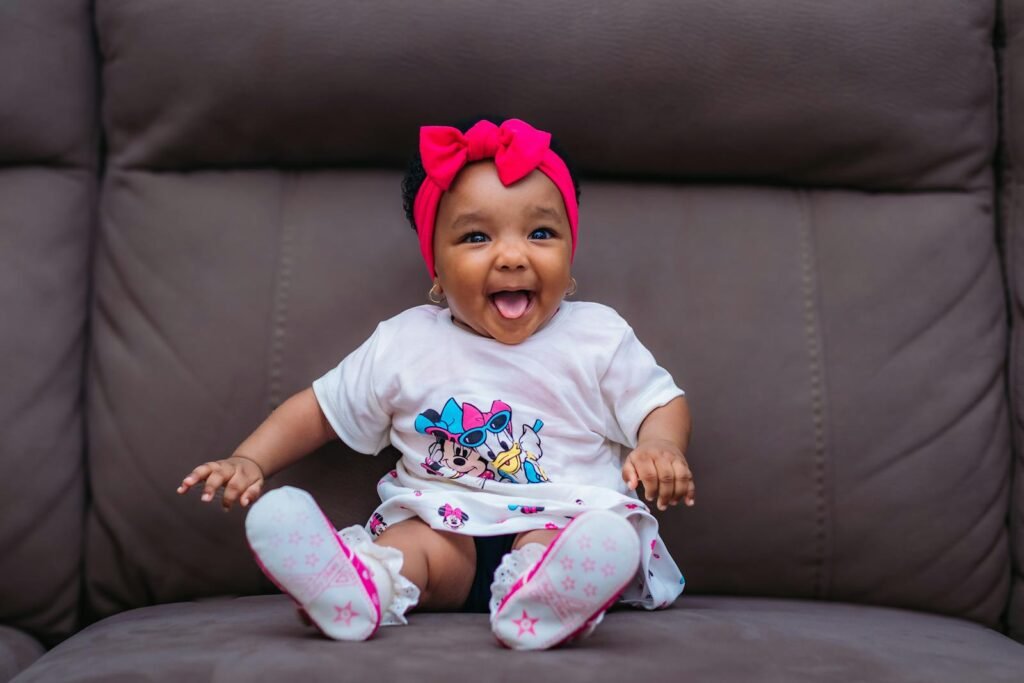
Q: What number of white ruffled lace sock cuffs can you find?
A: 2